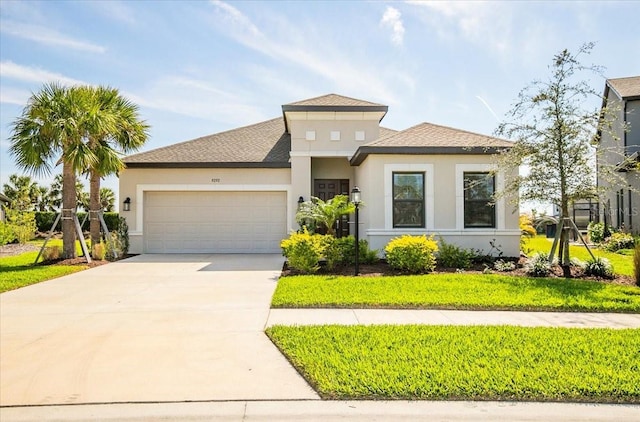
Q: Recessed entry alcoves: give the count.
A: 1